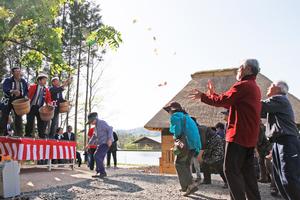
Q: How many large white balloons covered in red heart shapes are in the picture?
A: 0